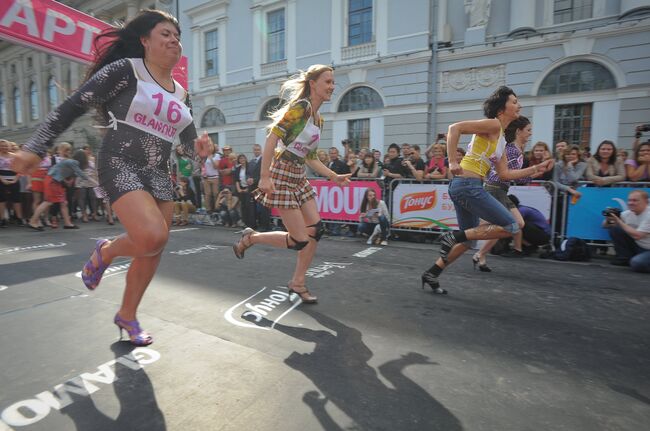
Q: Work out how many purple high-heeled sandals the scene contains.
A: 2